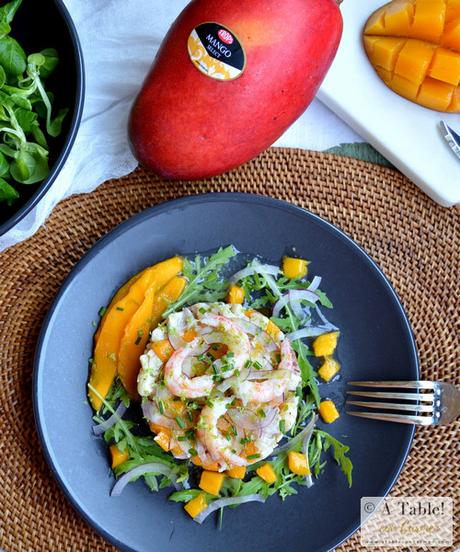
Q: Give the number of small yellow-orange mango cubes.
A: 11